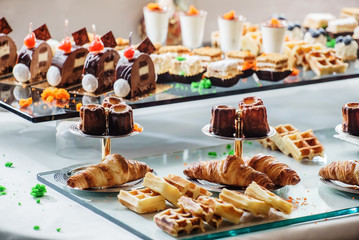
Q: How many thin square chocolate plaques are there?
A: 5